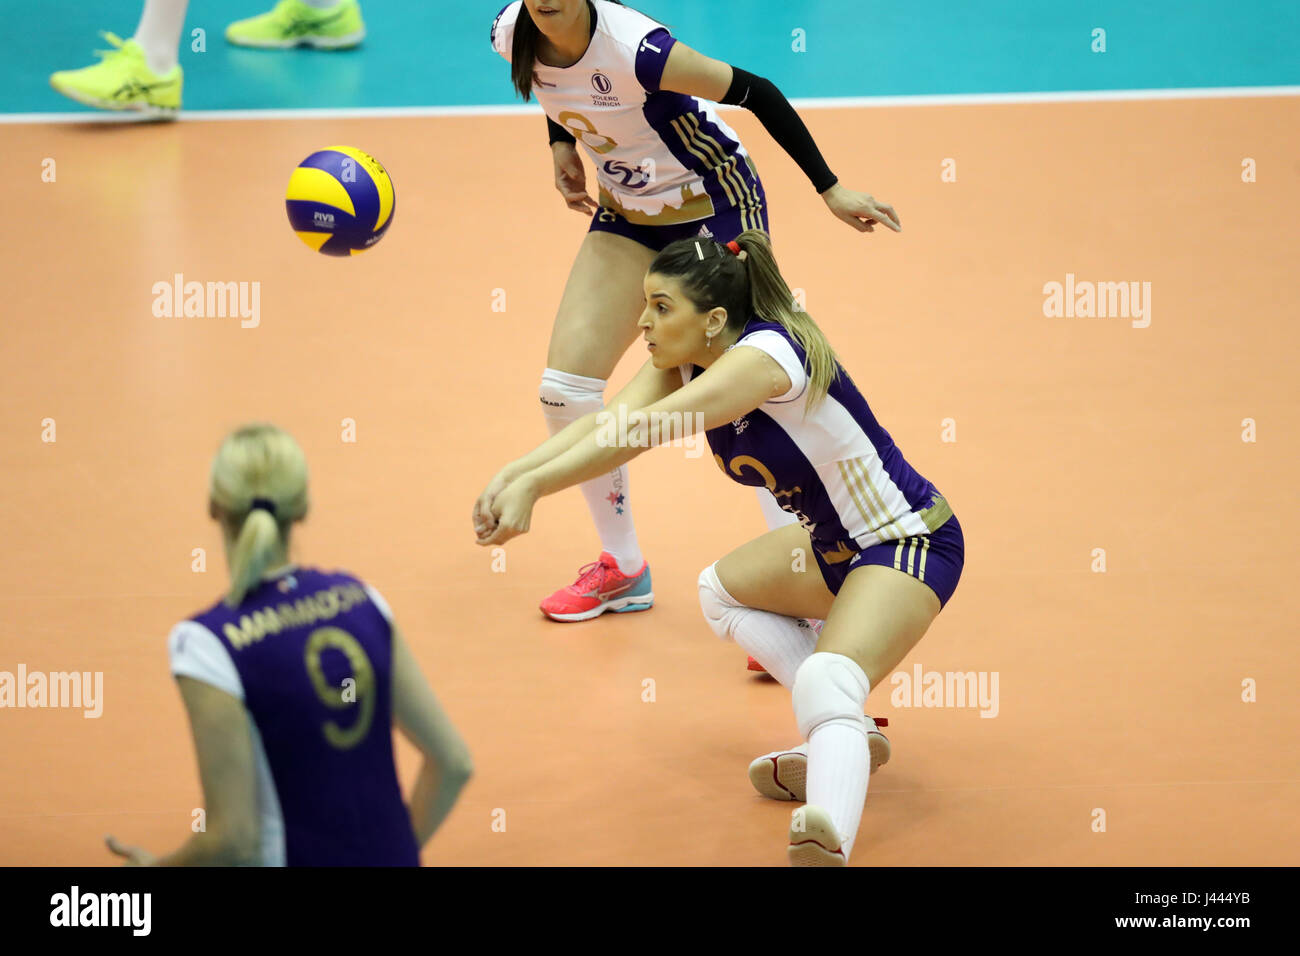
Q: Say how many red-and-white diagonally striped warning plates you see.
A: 0